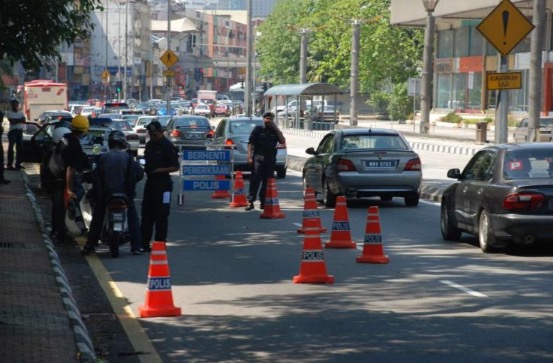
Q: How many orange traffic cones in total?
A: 8